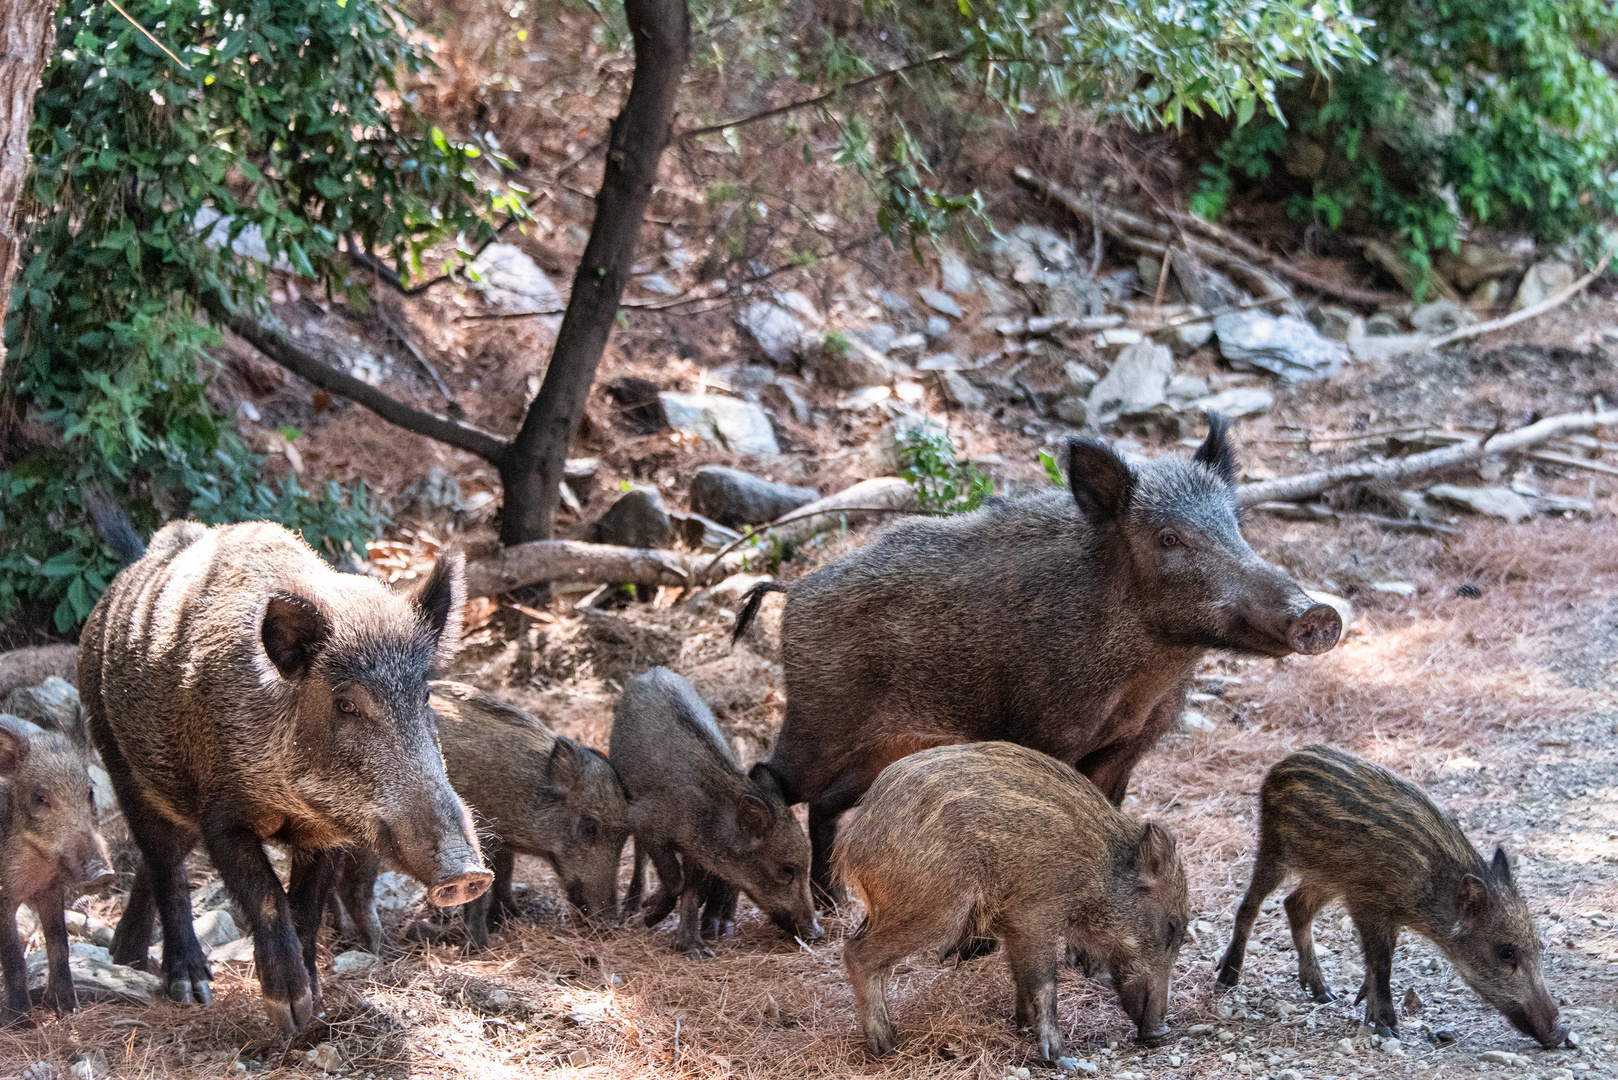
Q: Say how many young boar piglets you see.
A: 5